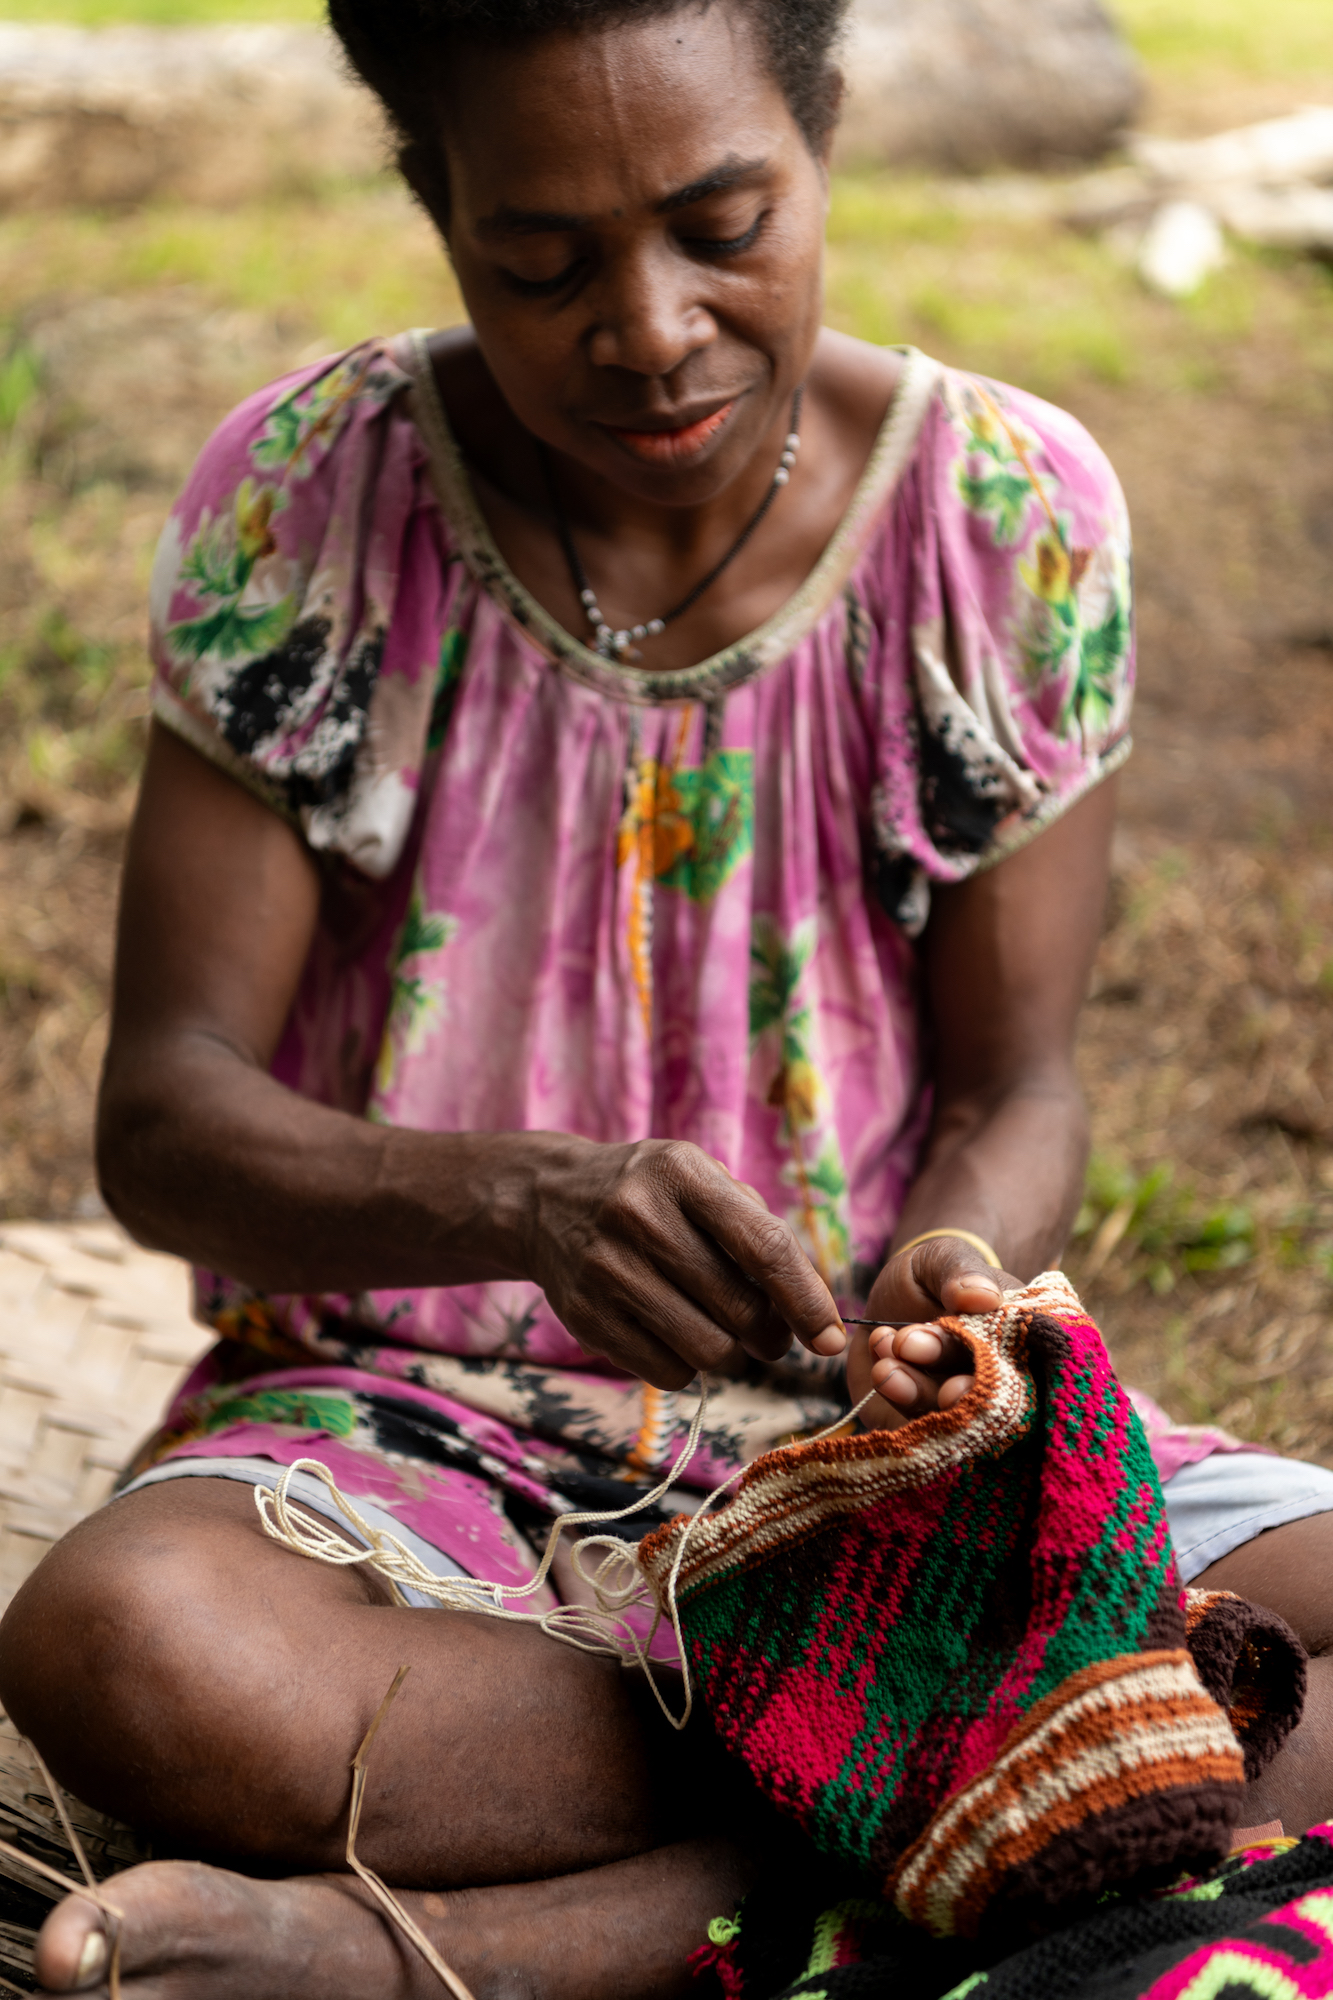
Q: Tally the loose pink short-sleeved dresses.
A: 1